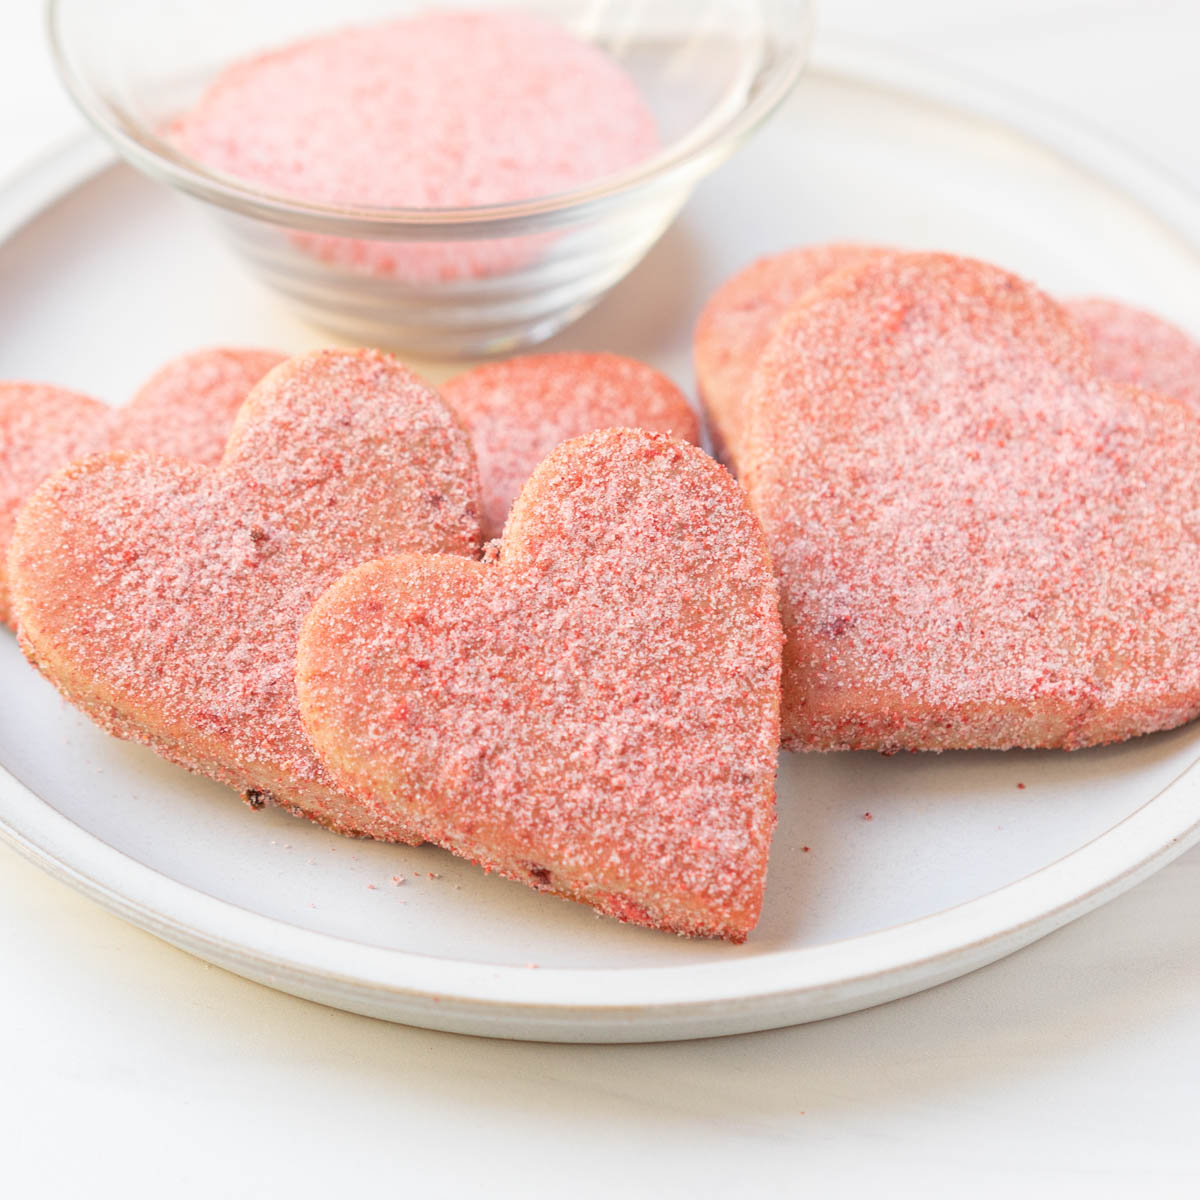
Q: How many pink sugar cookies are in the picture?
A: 6